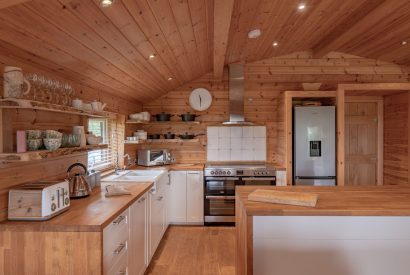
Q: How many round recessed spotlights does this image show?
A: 6